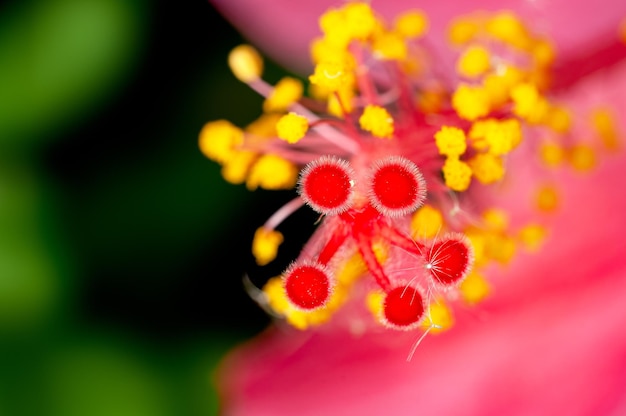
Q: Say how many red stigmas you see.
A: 5